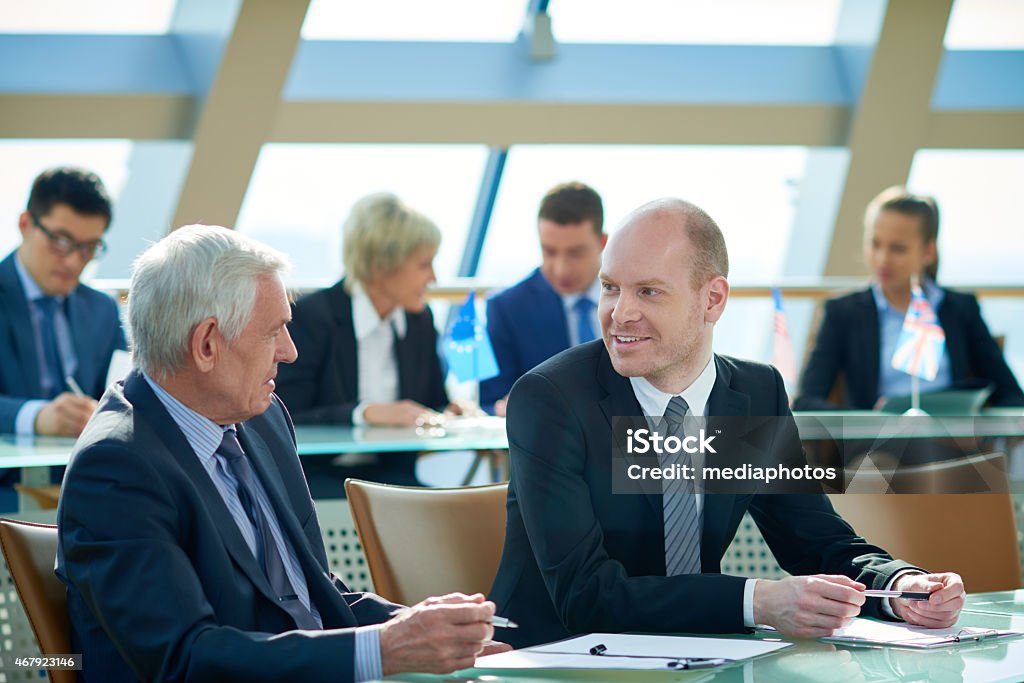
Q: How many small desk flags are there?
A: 3